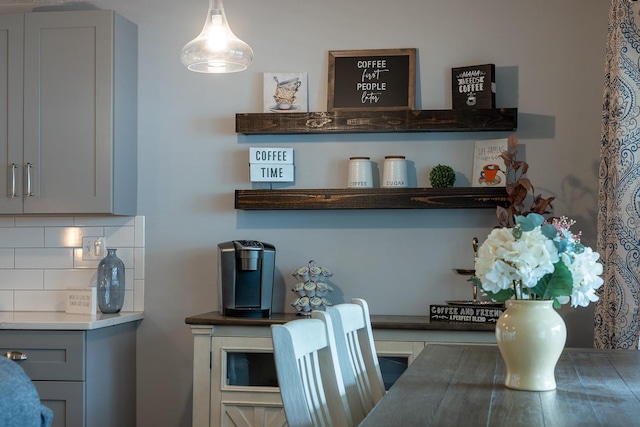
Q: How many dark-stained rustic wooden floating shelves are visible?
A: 2